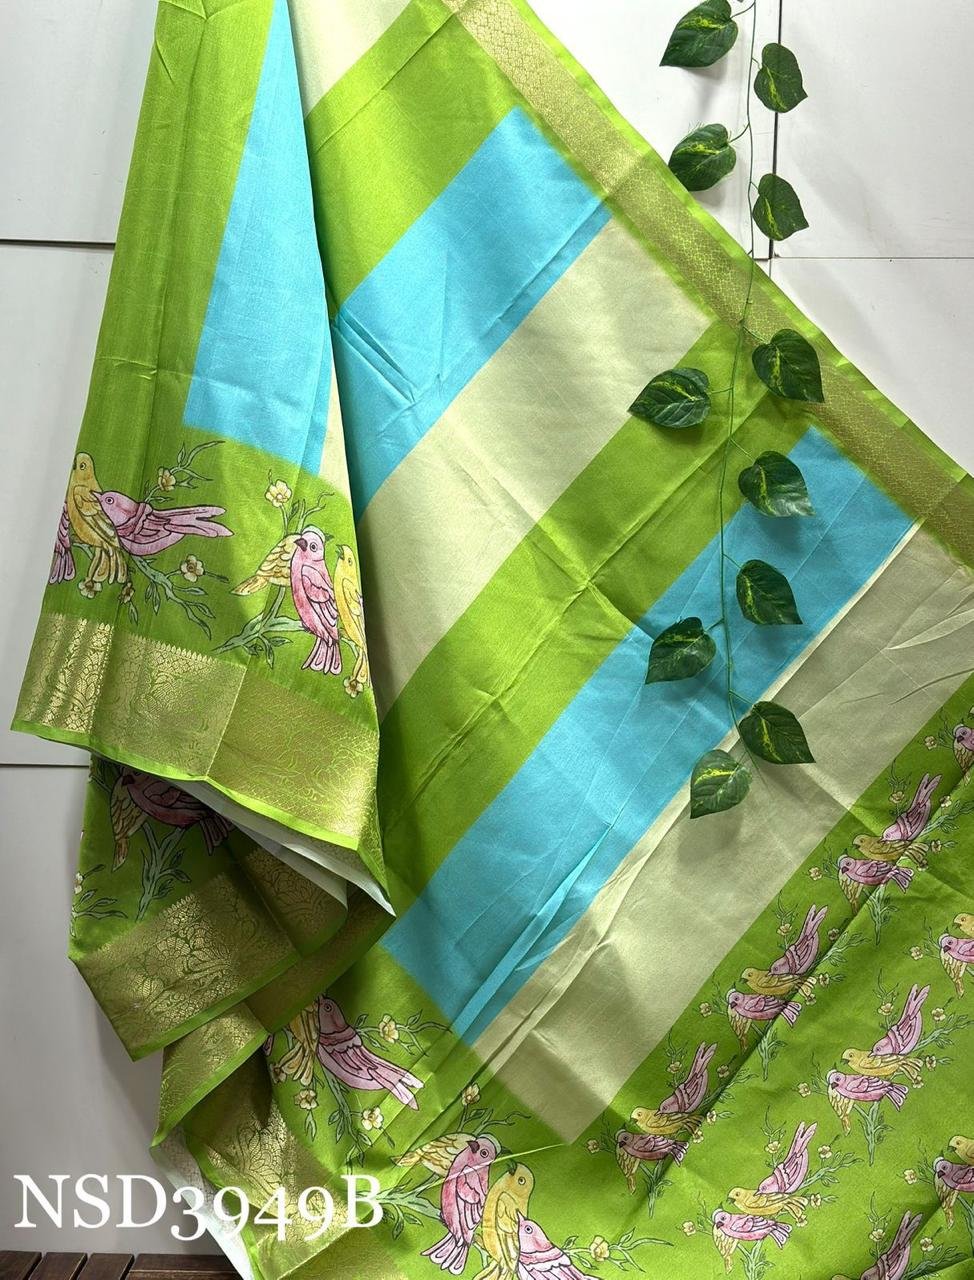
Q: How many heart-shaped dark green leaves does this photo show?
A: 11